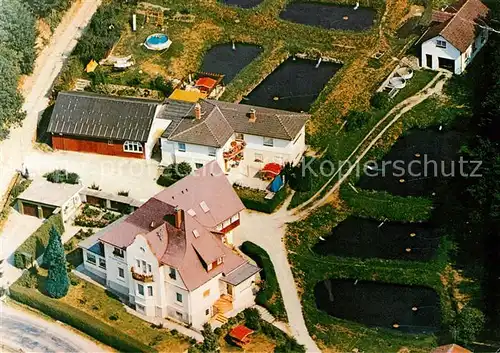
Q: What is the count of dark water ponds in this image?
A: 7